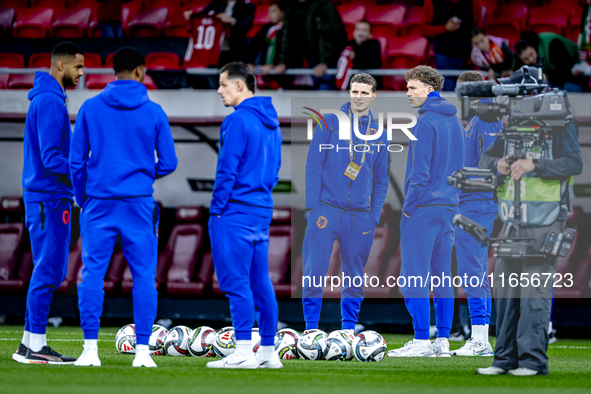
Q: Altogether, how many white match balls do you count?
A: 10